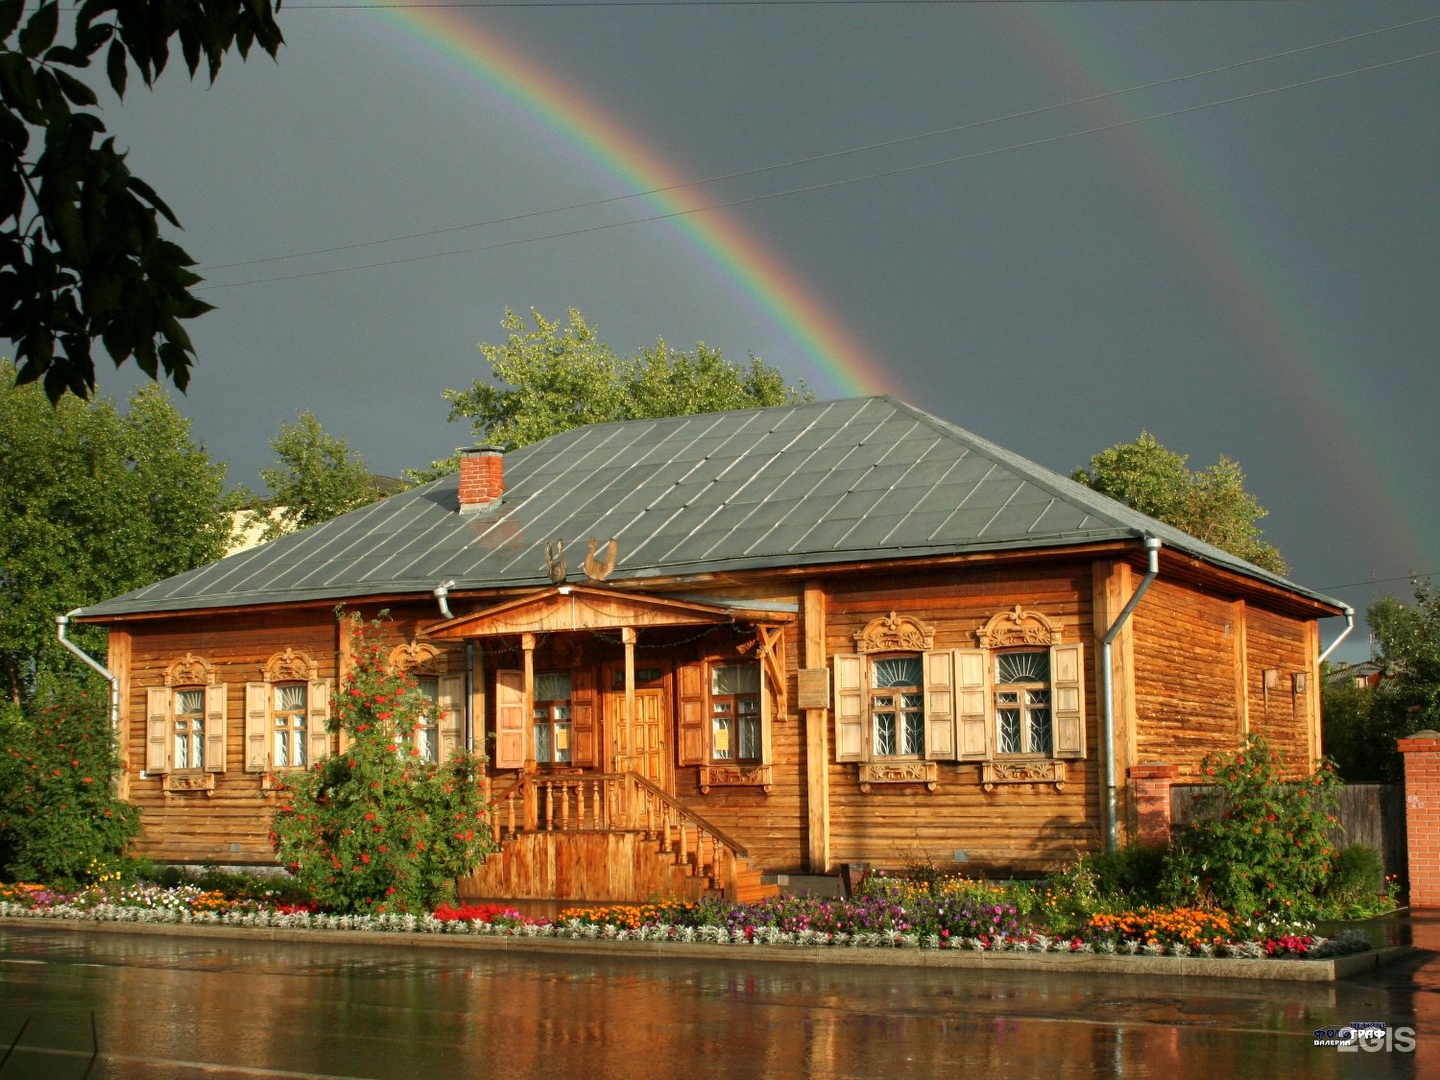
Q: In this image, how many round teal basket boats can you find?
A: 0